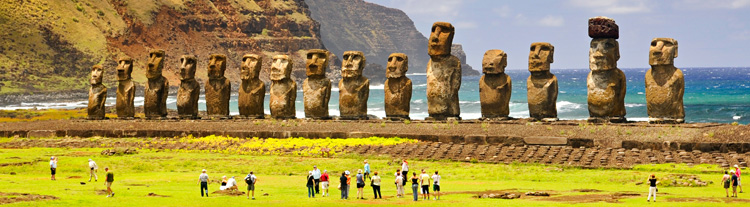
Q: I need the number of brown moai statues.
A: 15